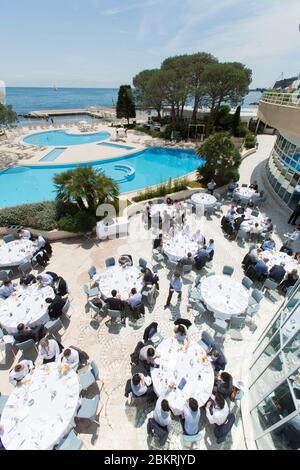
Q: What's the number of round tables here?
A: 12